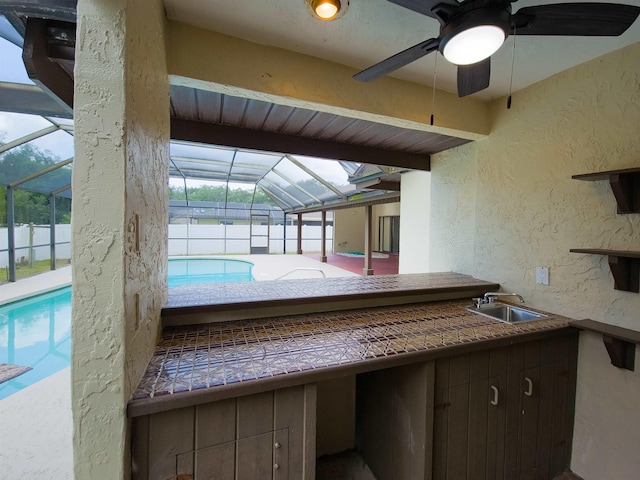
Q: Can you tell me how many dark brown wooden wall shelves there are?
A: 3